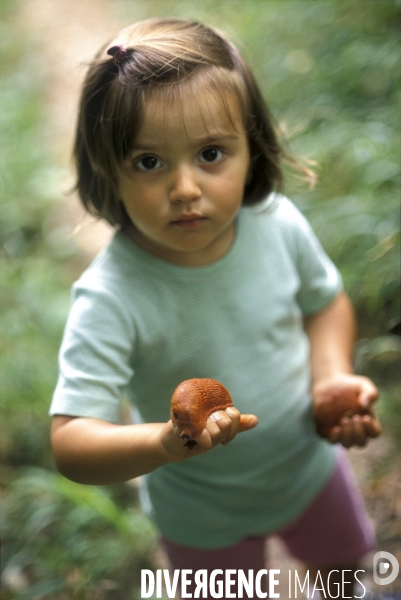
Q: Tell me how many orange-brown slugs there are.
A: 2